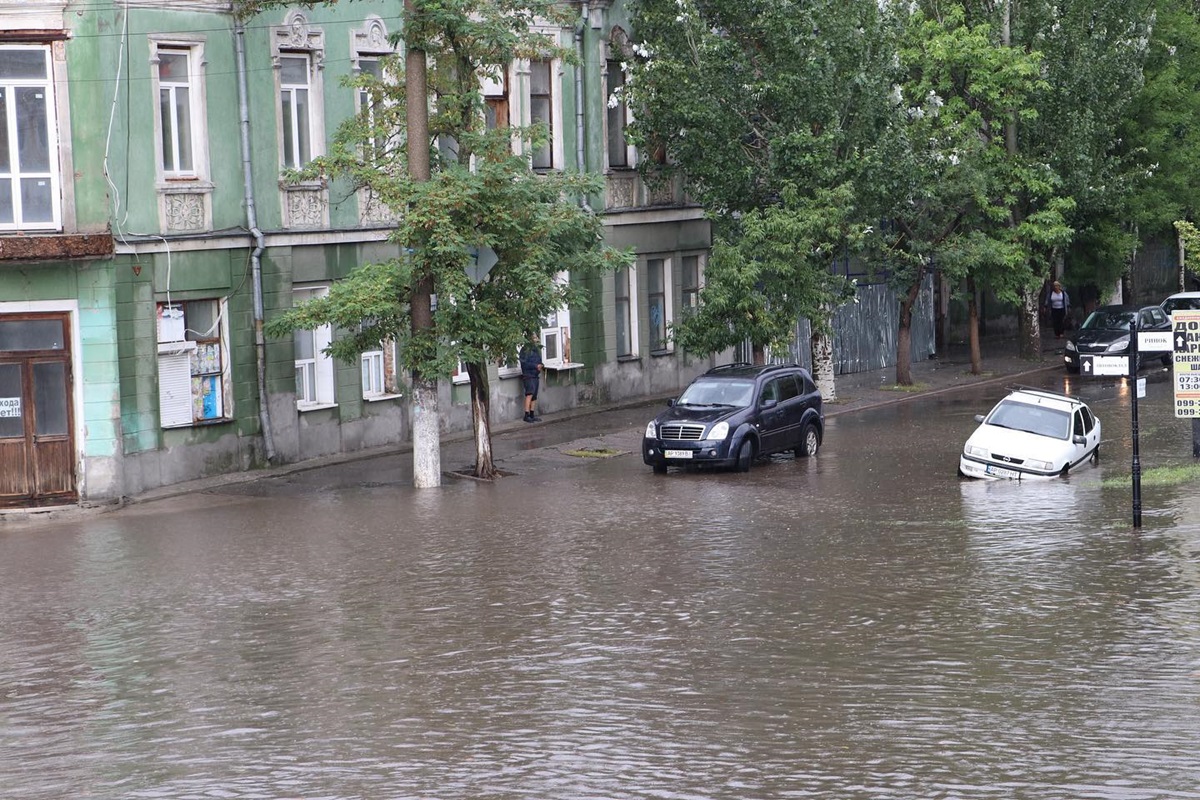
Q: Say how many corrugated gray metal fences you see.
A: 1